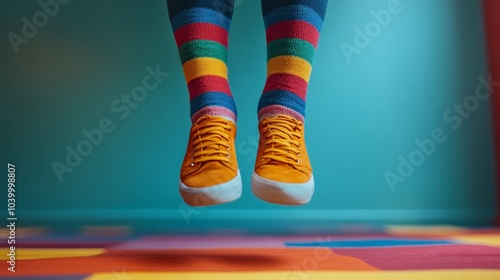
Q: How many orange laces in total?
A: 2